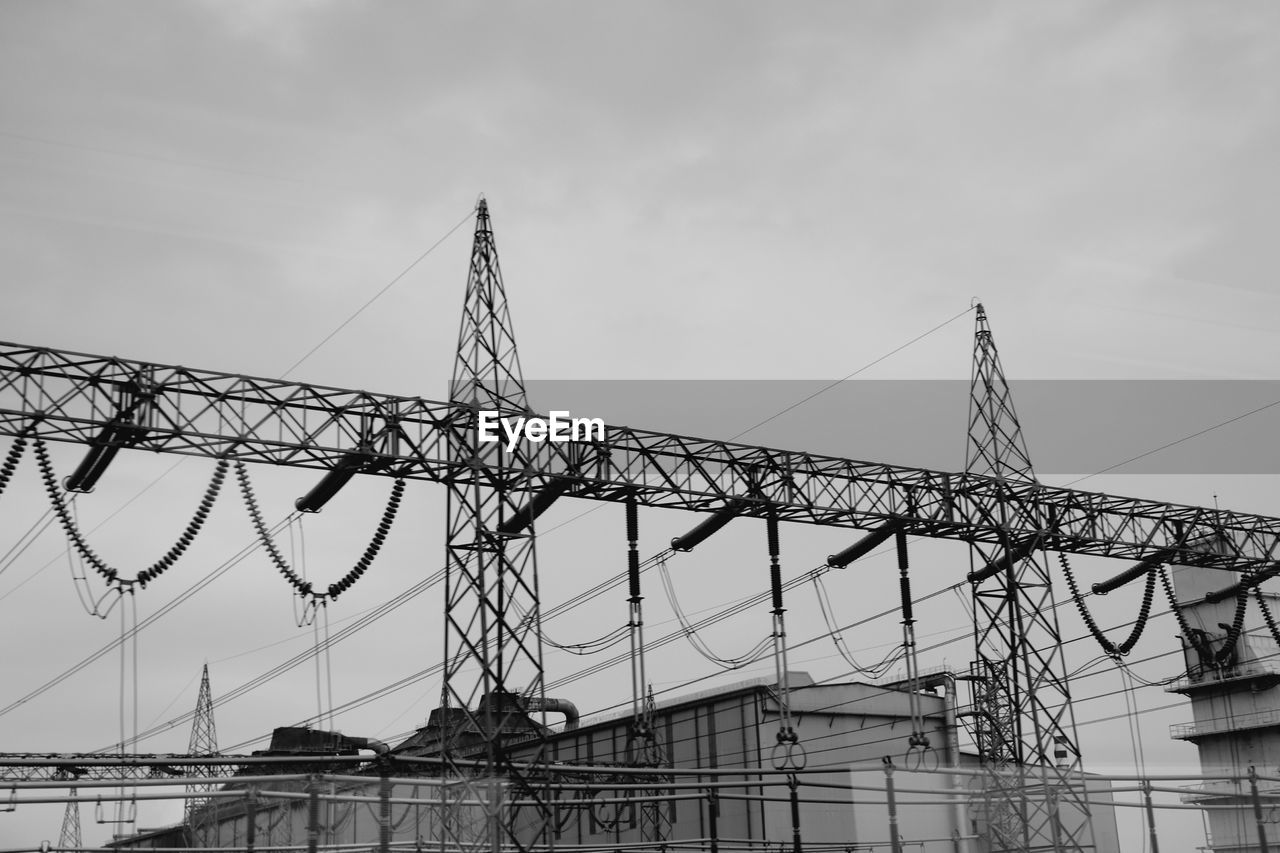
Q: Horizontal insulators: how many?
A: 8